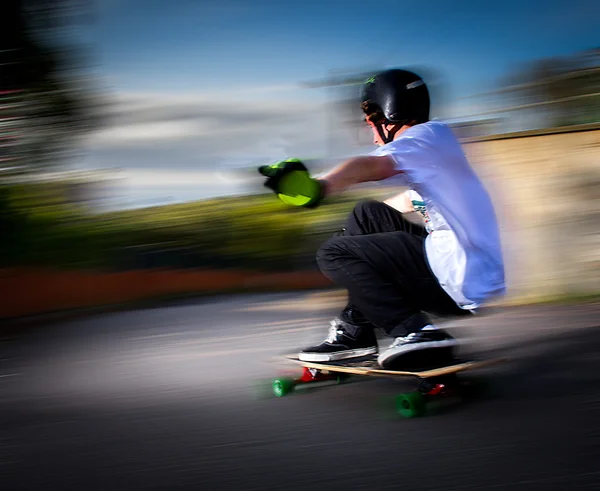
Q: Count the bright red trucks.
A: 2